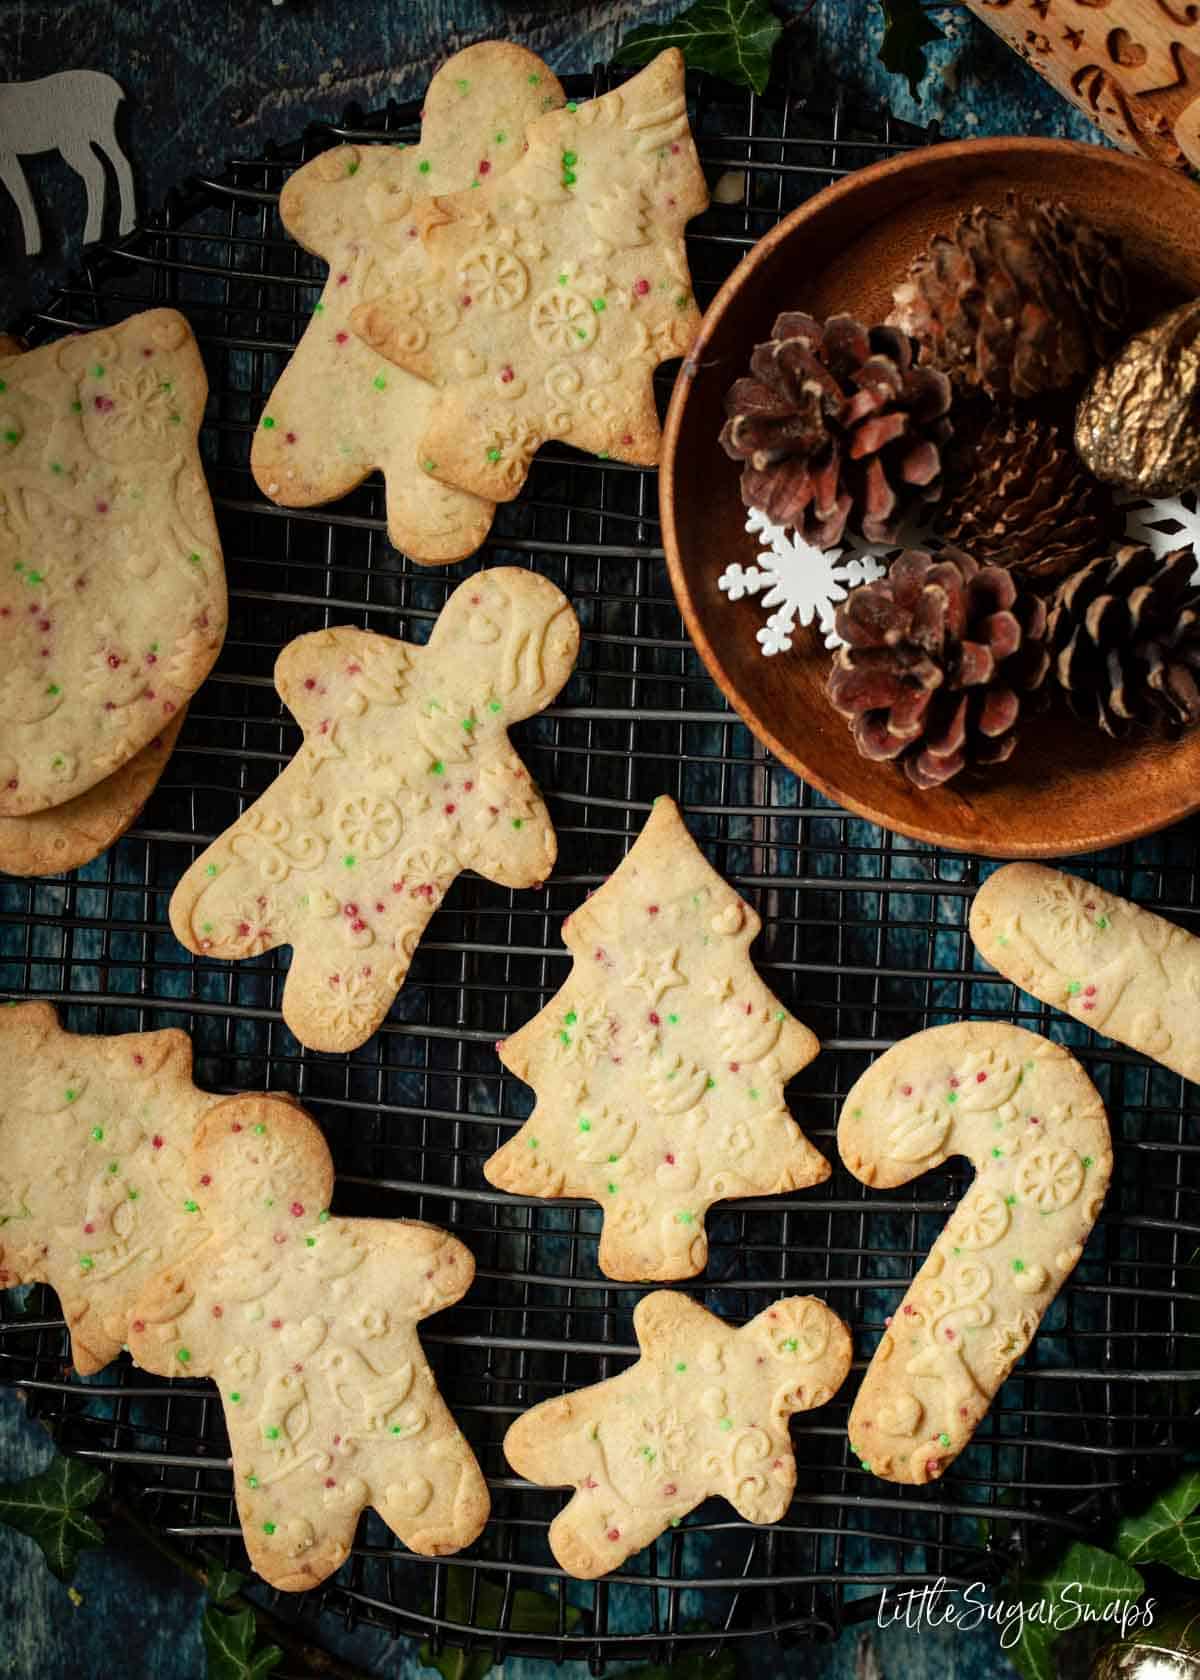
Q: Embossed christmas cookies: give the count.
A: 11